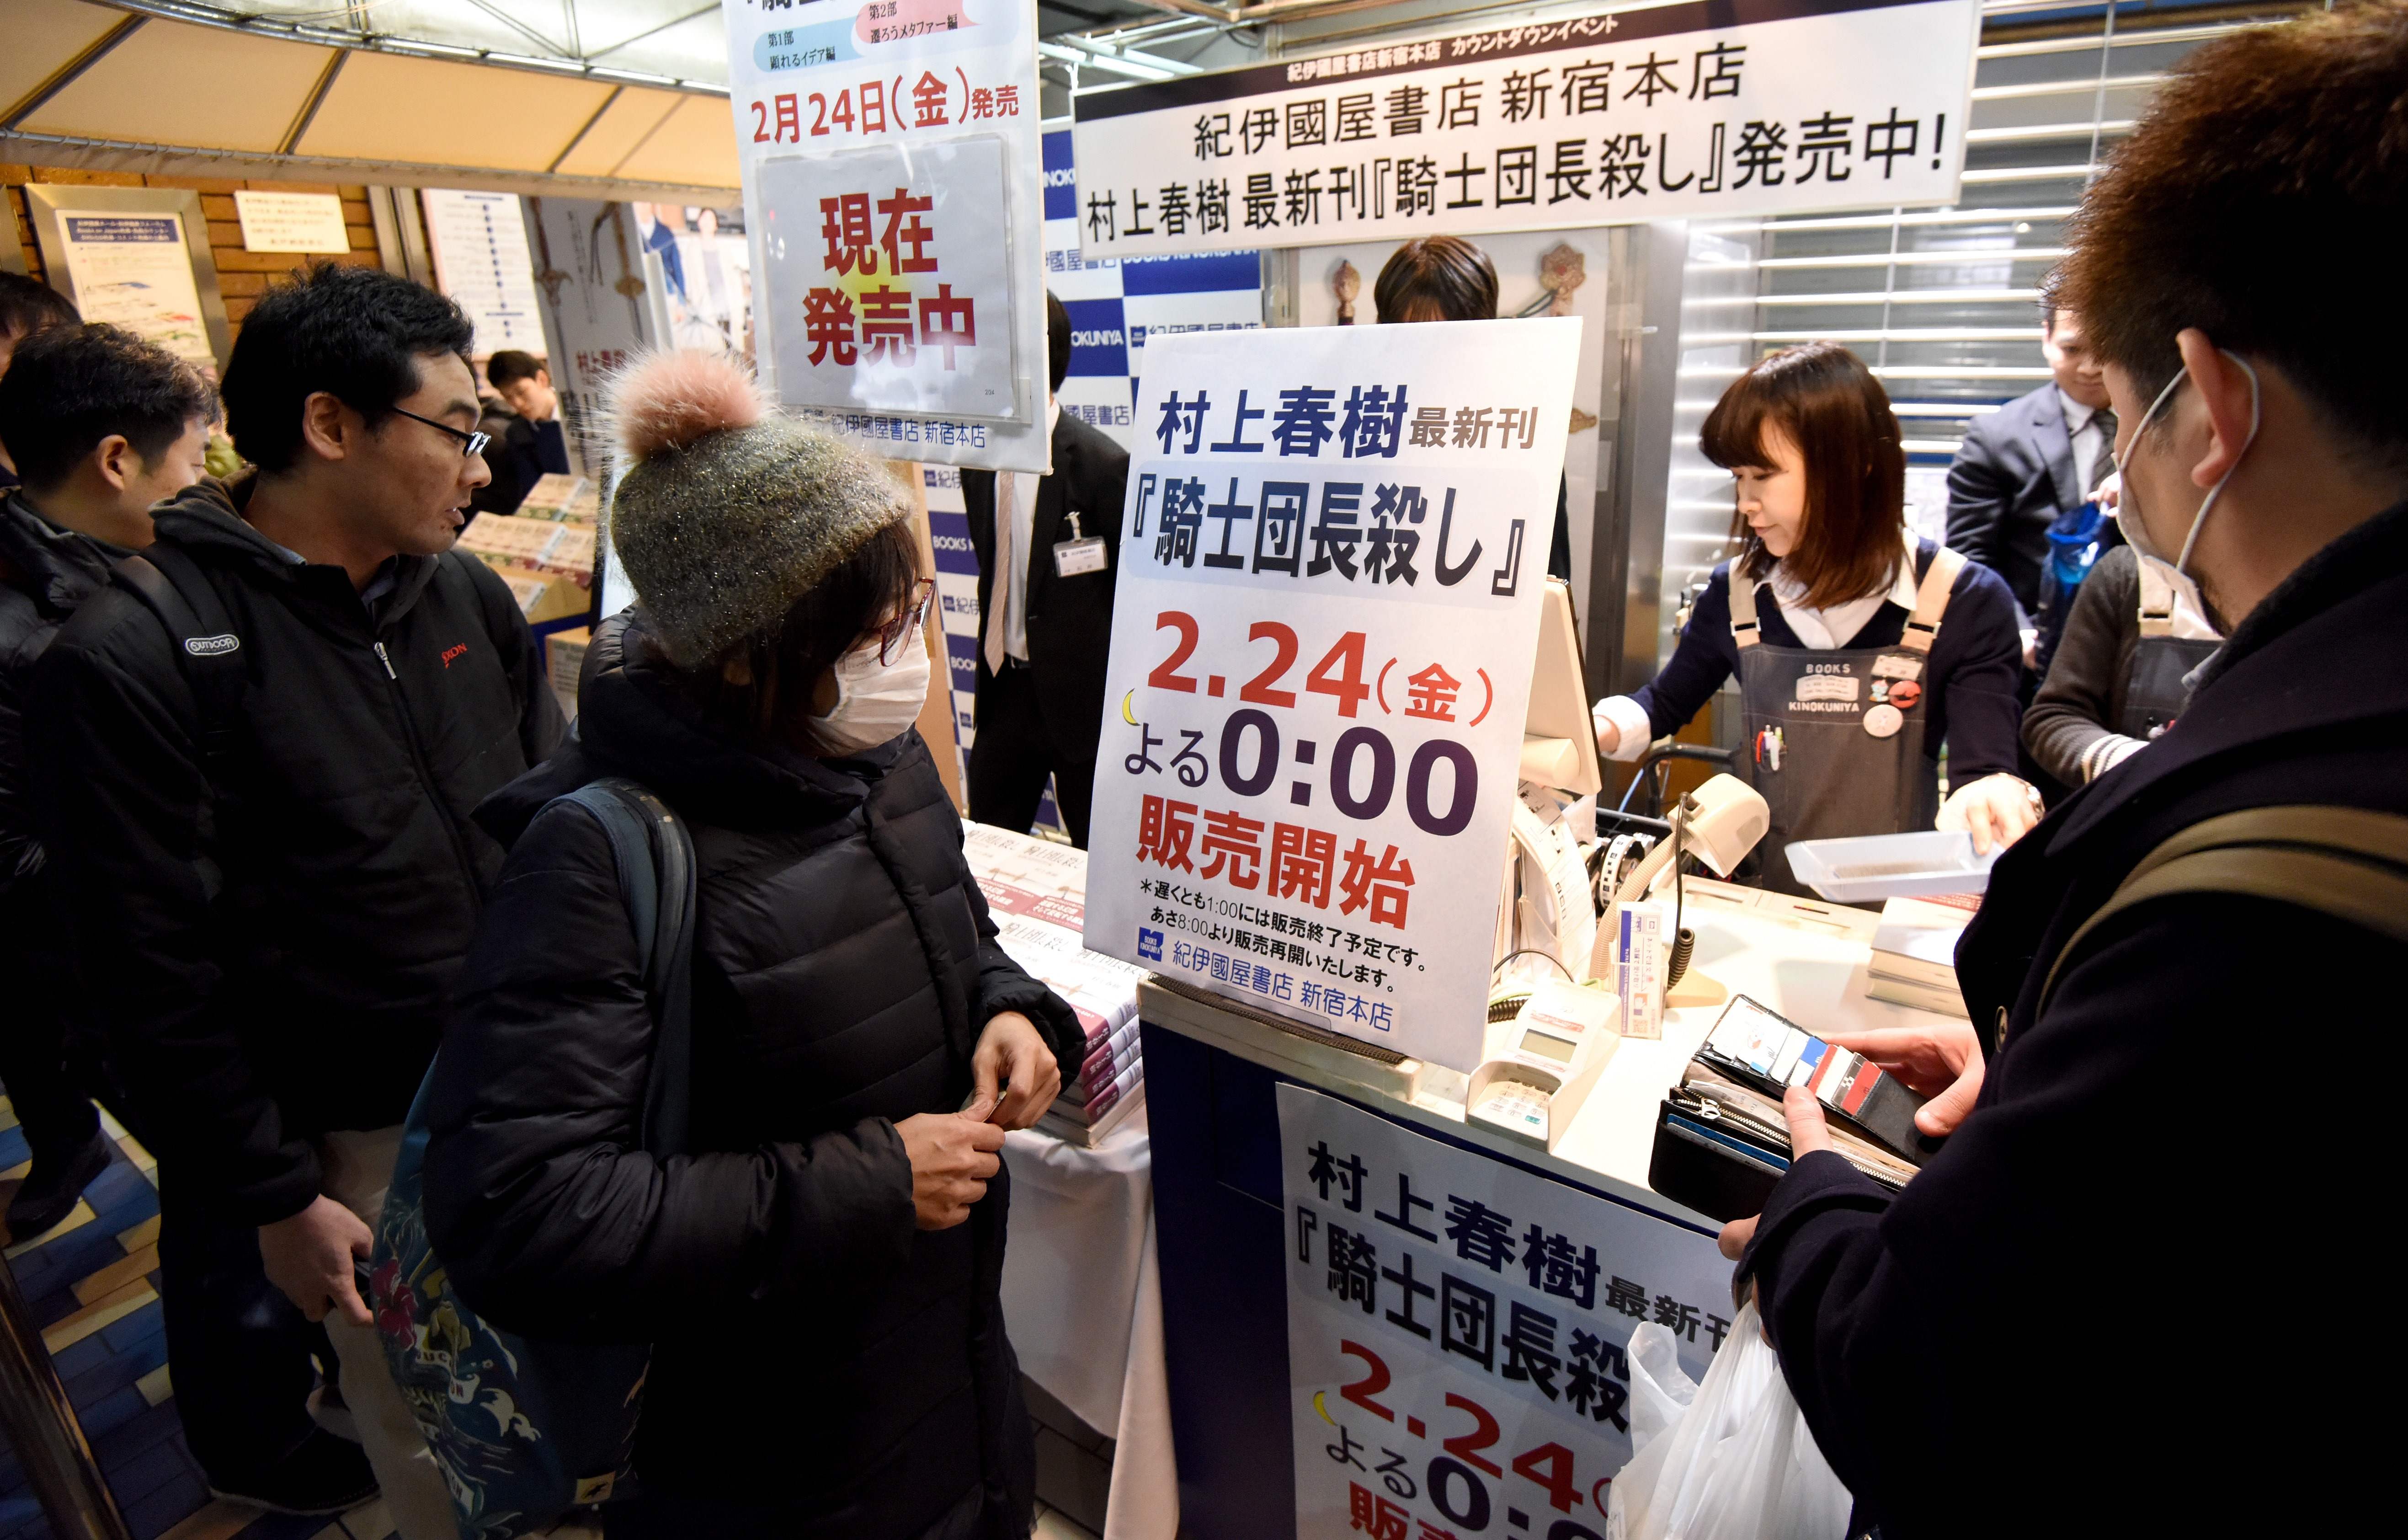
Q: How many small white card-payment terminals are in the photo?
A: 1